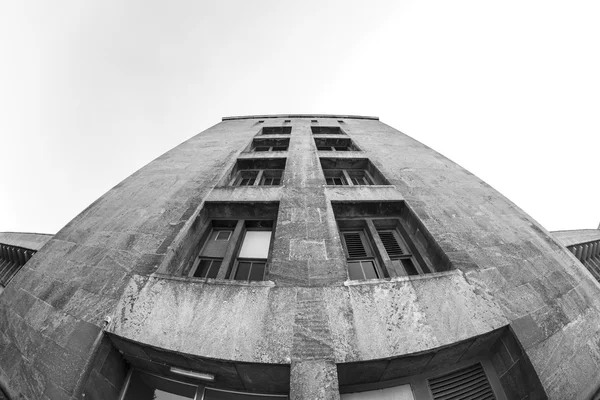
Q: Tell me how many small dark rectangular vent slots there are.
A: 4